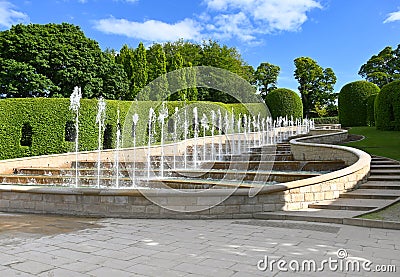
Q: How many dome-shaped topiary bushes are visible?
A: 3